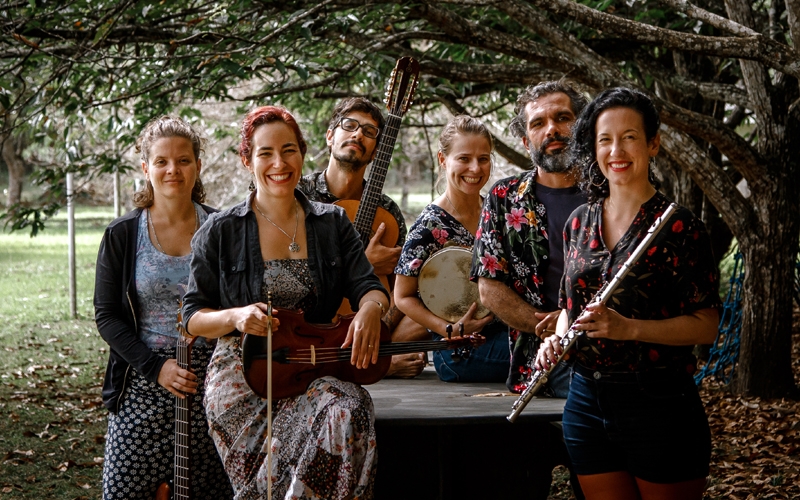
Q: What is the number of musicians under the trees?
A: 6